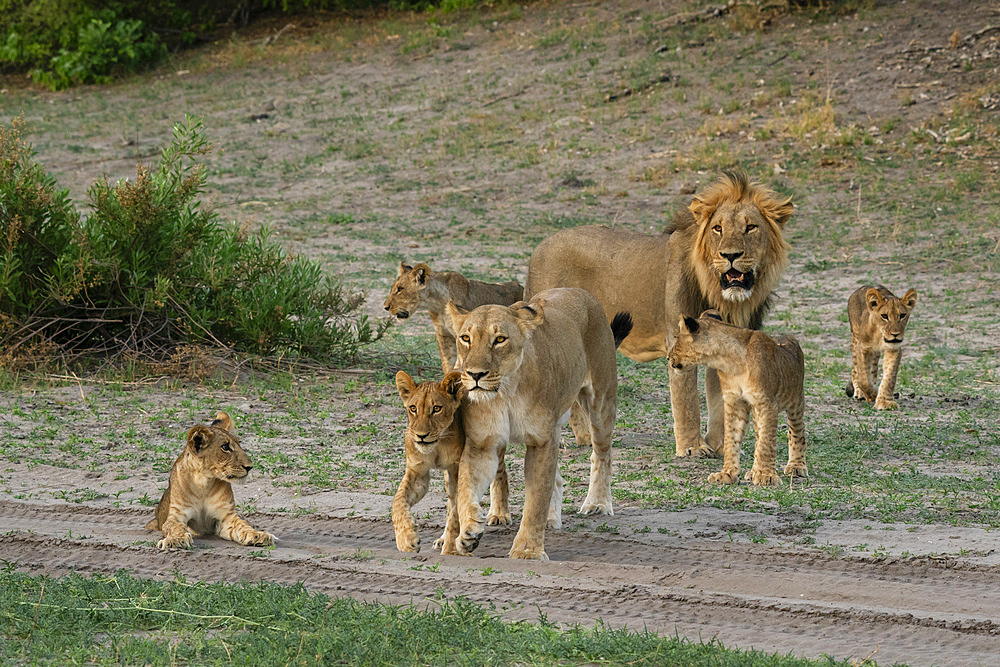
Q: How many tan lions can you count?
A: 7